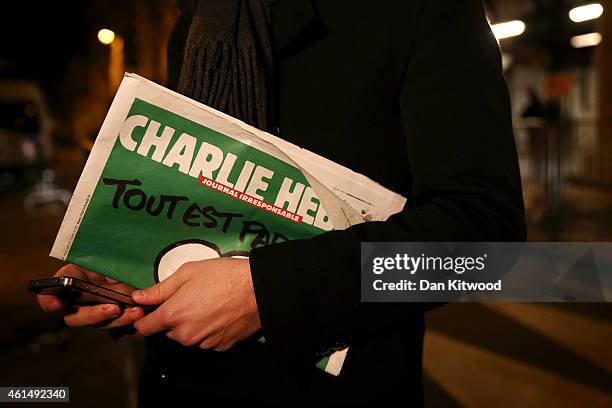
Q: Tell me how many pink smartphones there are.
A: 0